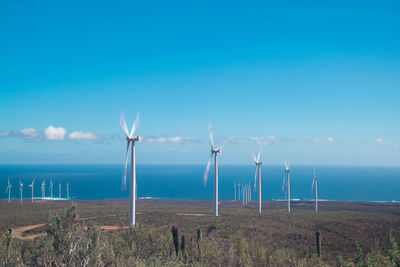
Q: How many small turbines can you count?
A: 13